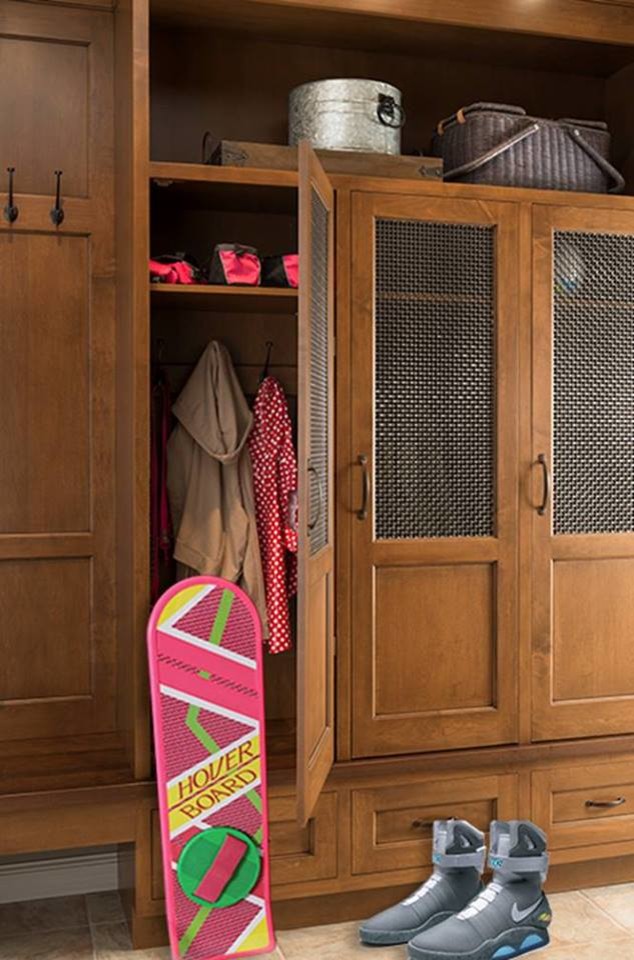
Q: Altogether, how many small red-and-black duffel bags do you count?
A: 3